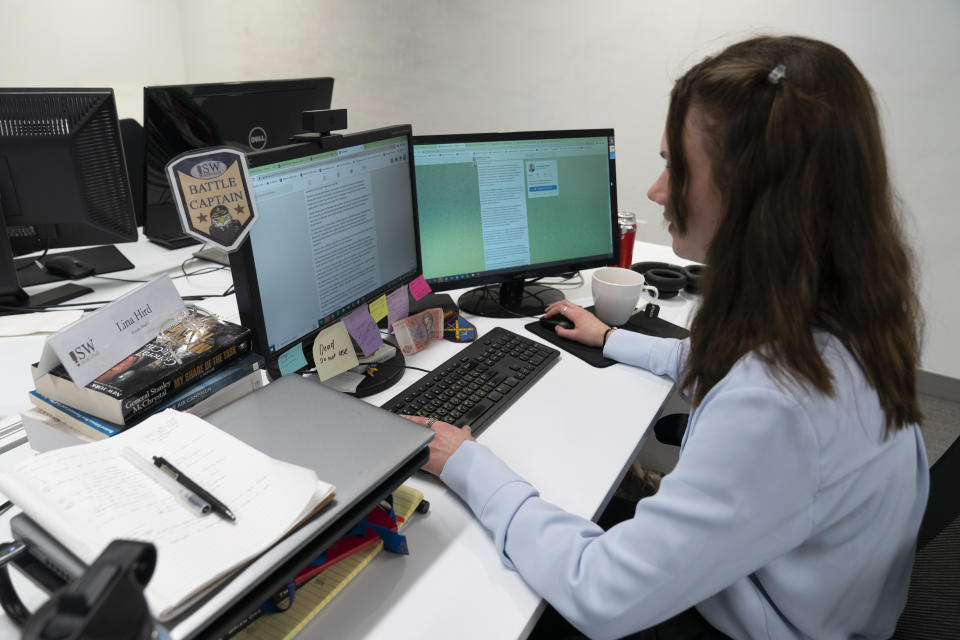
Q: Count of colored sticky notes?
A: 6